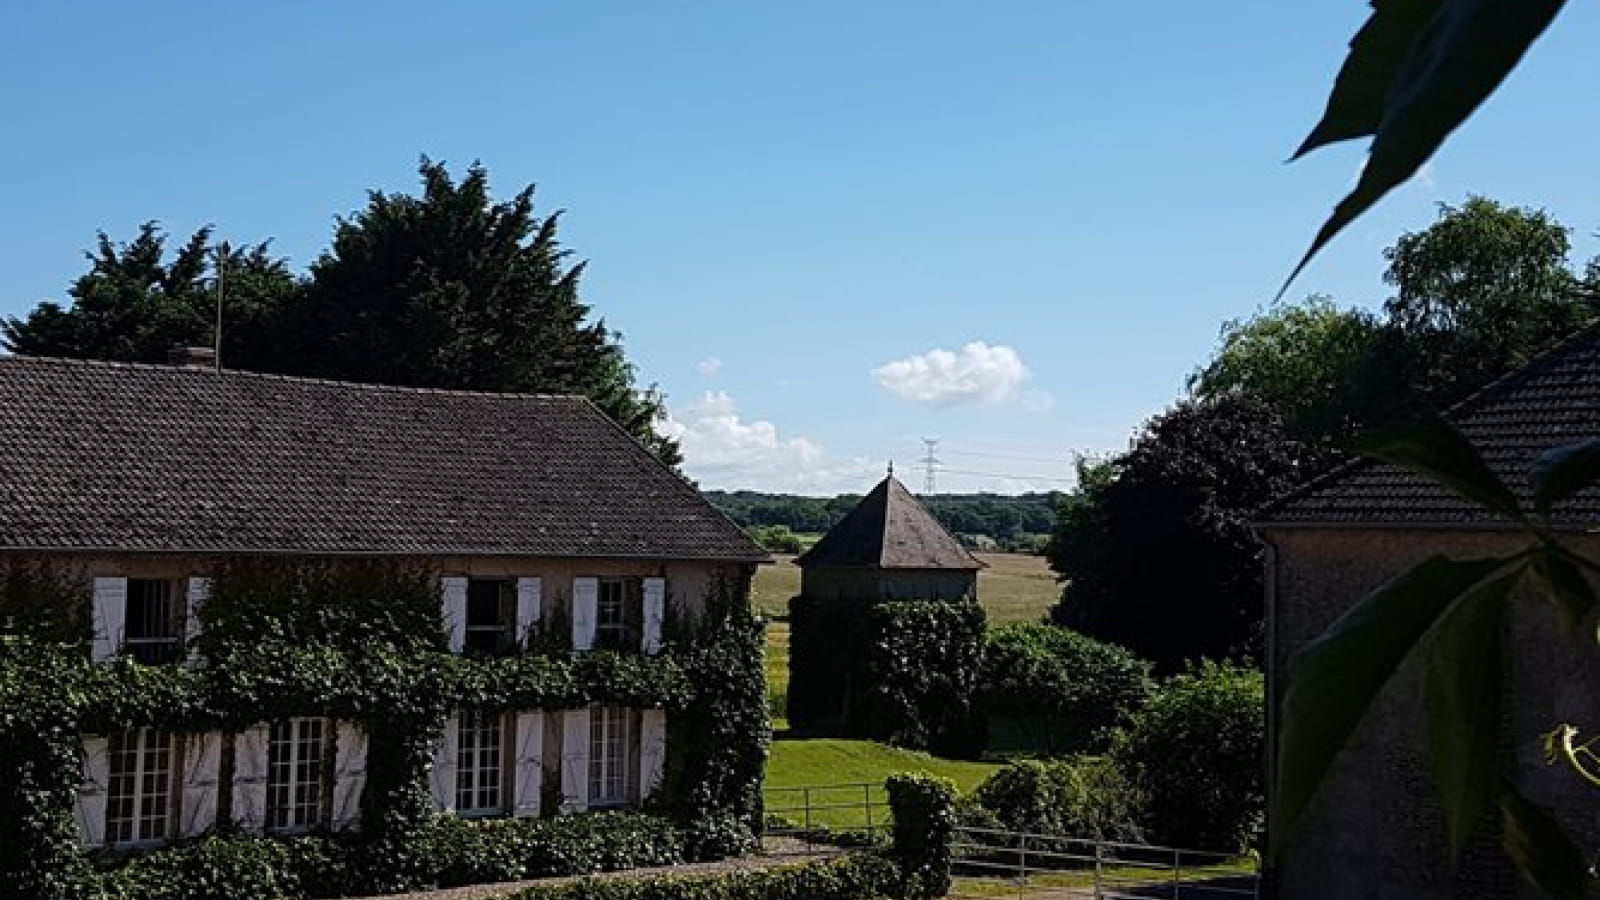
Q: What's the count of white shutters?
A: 14